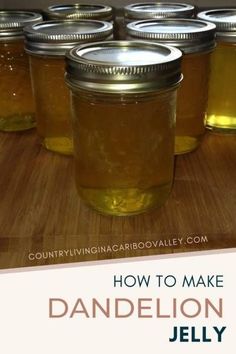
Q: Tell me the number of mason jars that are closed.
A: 7